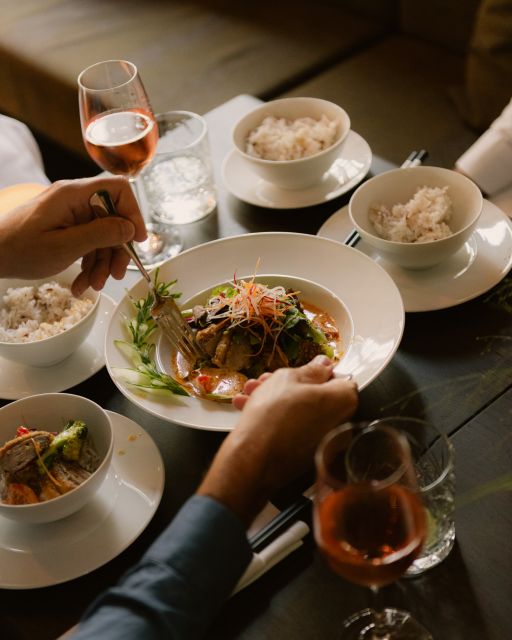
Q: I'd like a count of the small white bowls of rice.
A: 3